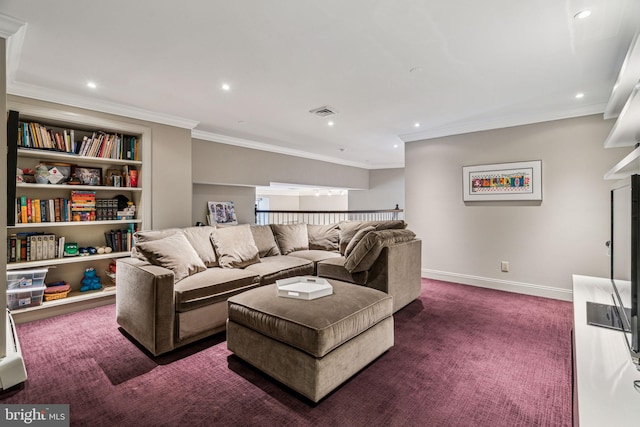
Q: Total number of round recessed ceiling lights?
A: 7